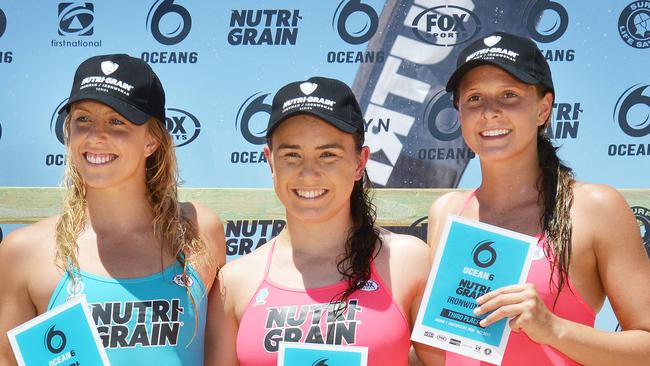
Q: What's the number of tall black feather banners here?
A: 1